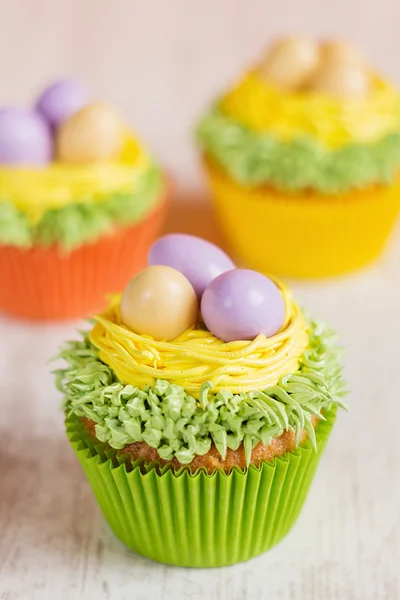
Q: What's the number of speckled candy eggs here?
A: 0